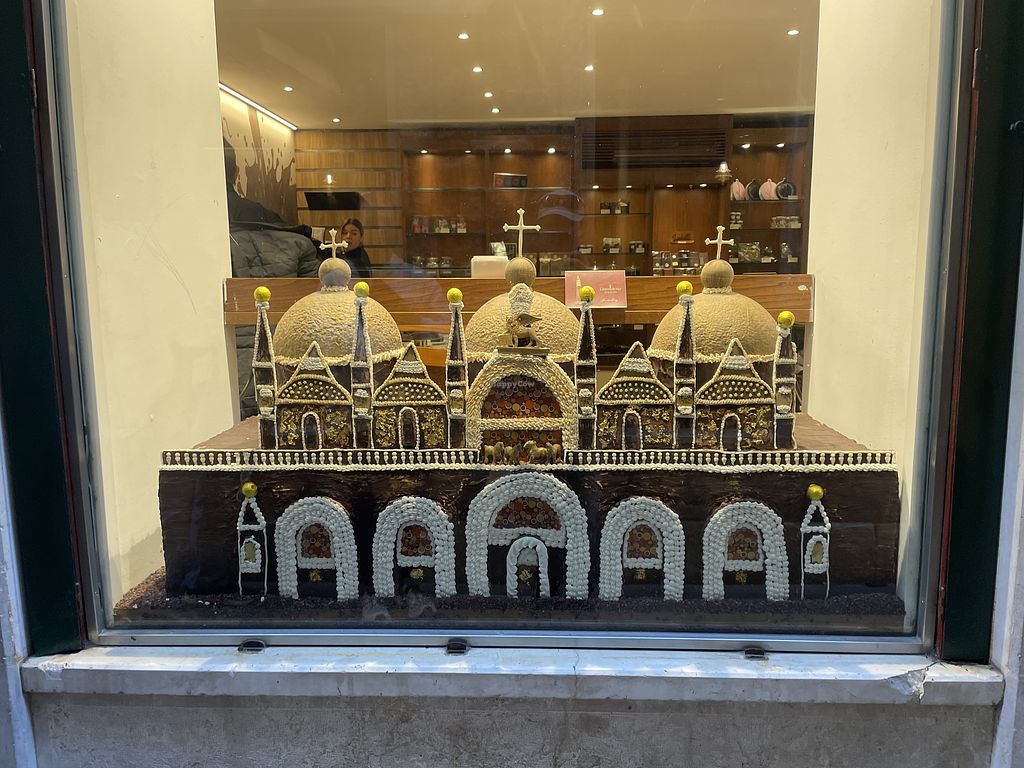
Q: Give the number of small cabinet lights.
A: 10